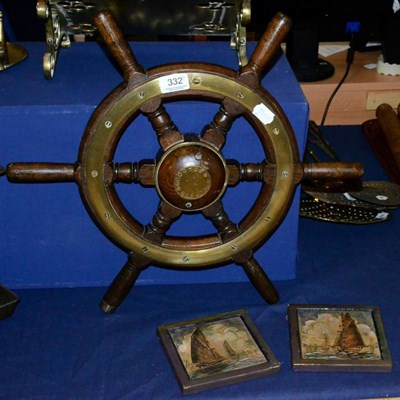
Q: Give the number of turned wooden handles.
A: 6